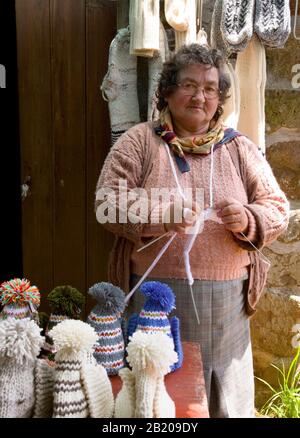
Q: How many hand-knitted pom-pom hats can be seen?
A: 7